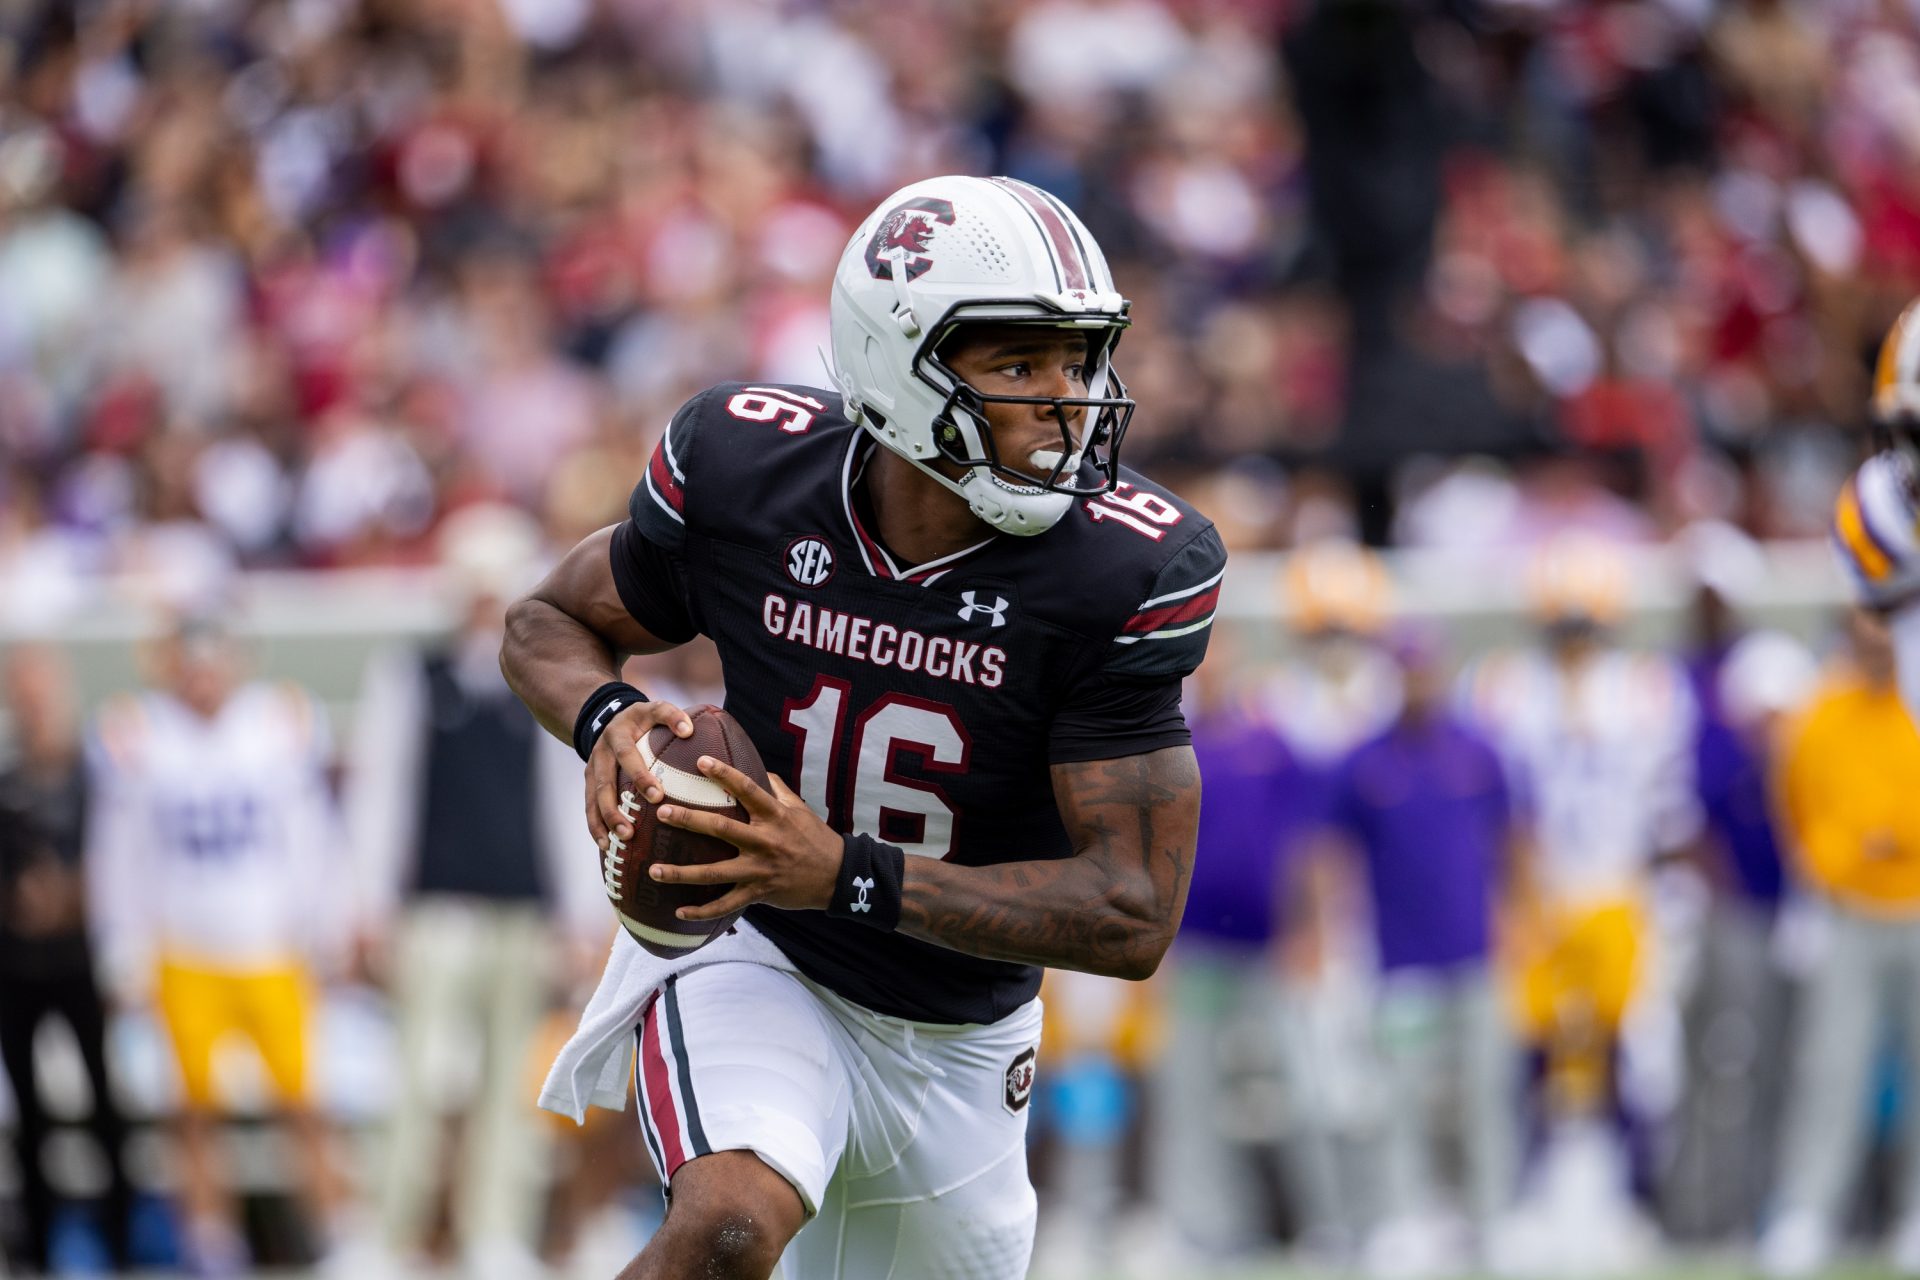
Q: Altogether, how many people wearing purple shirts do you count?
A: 3